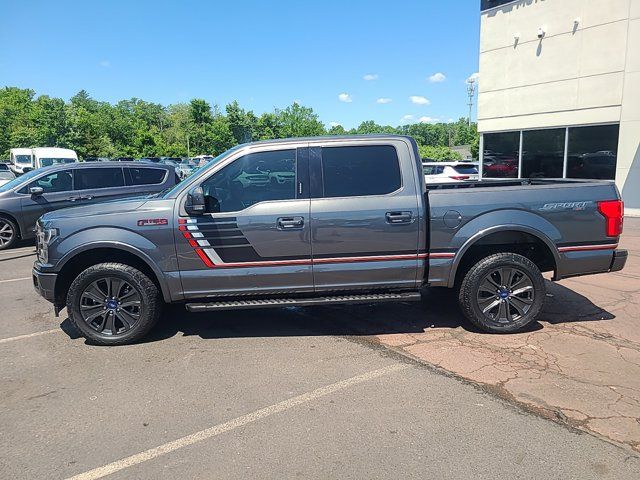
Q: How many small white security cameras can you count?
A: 3